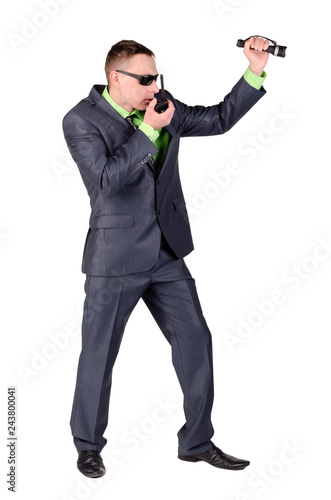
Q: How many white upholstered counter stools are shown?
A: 0